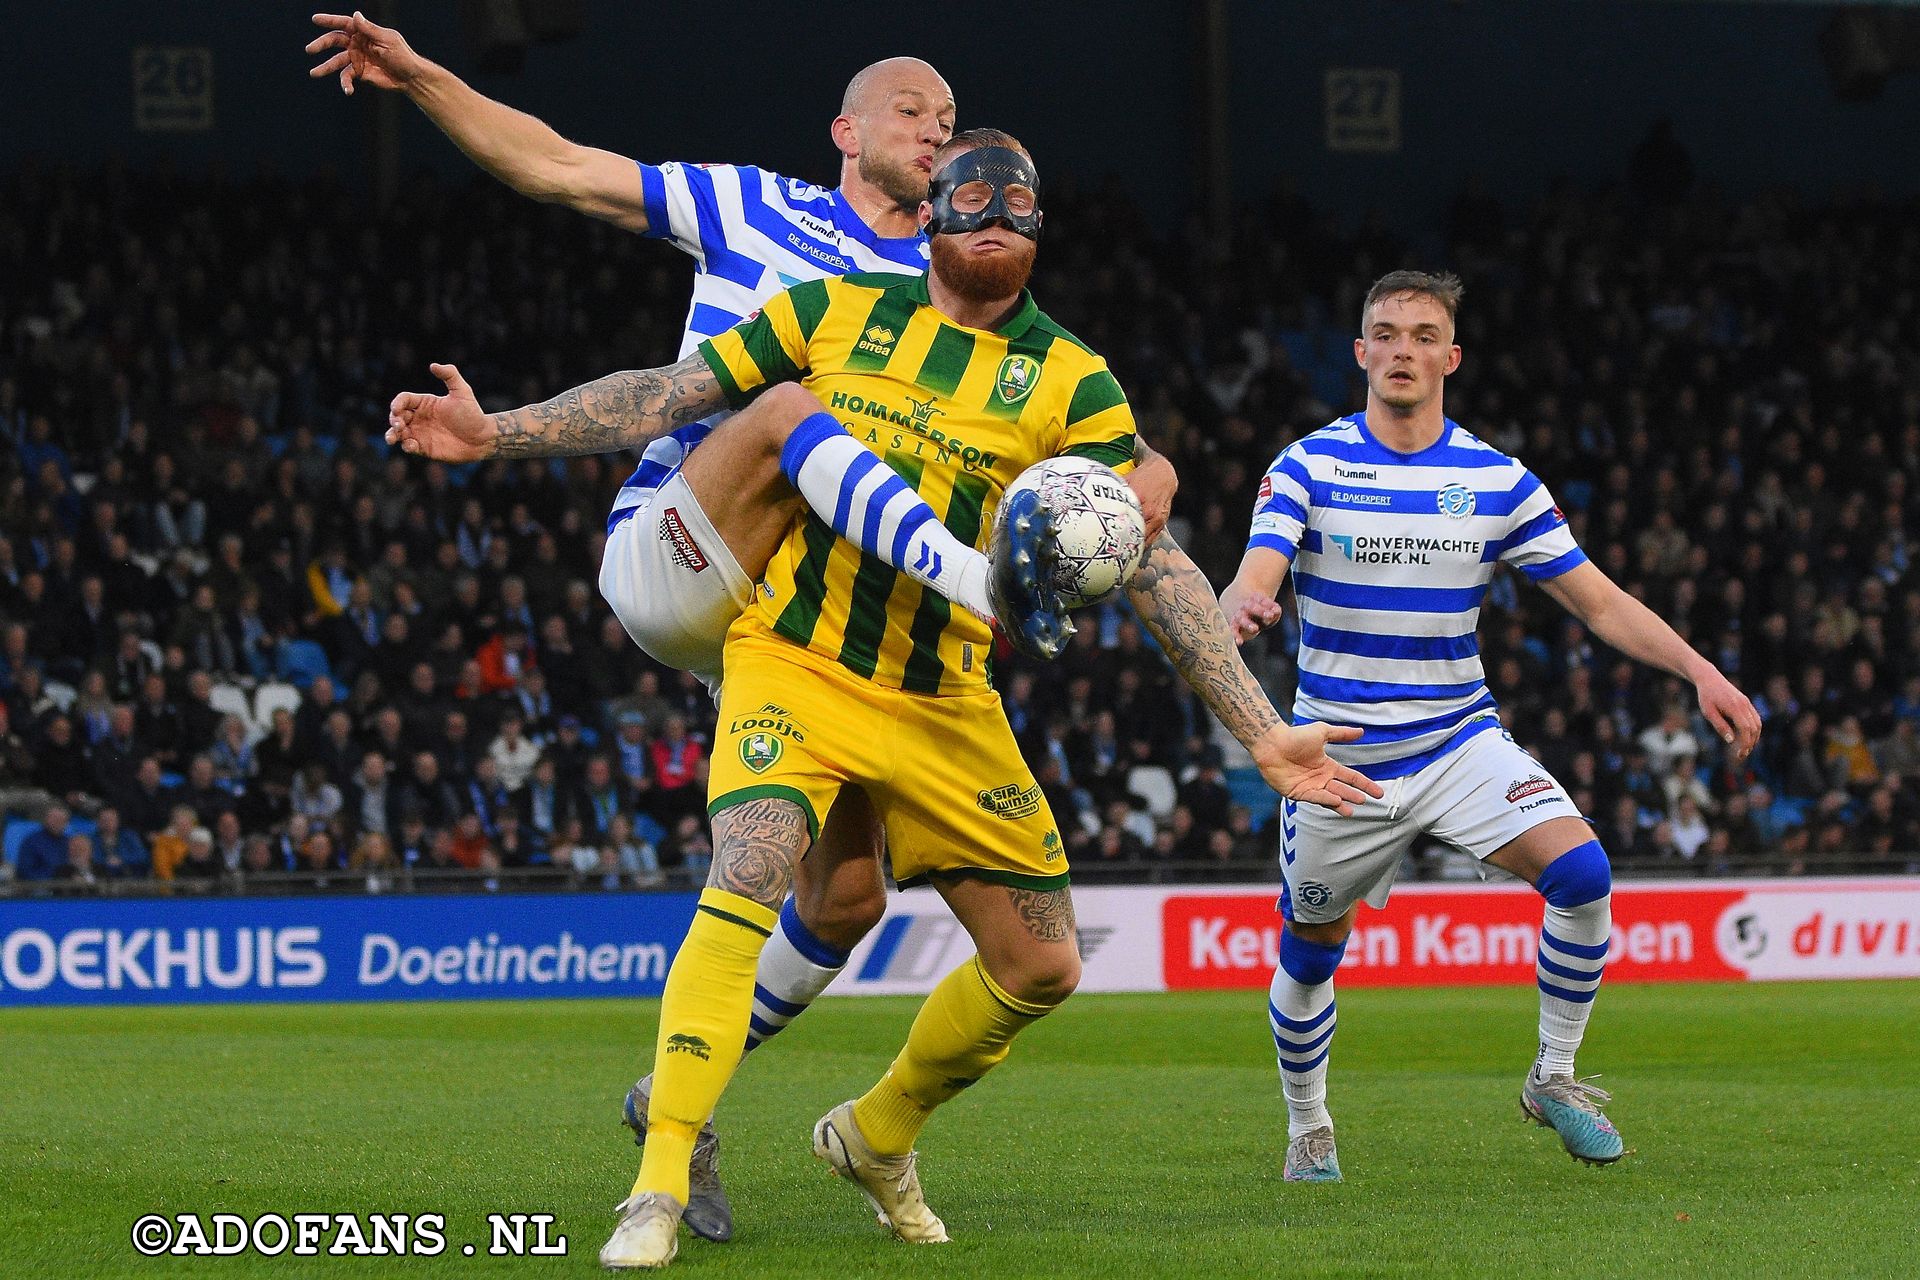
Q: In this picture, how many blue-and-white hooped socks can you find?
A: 4